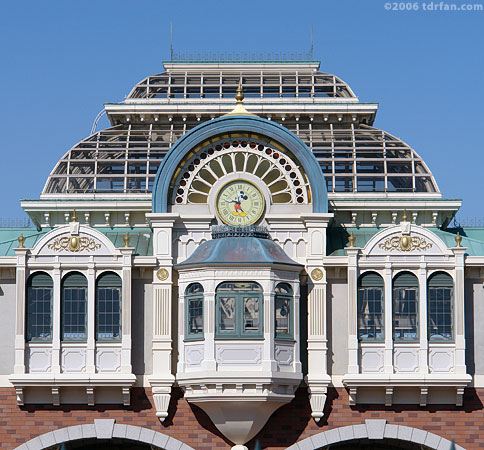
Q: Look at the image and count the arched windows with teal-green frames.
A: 9